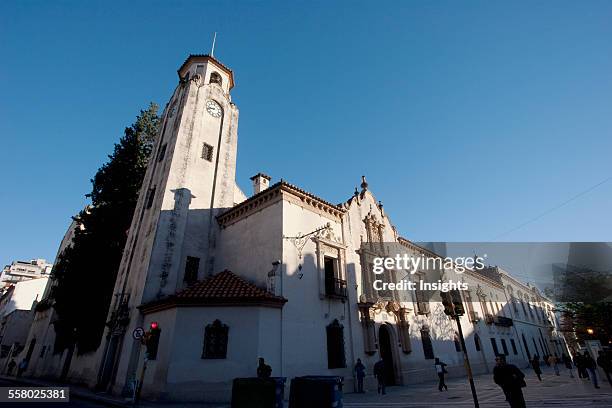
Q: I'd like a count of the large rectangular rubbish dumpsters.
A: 2